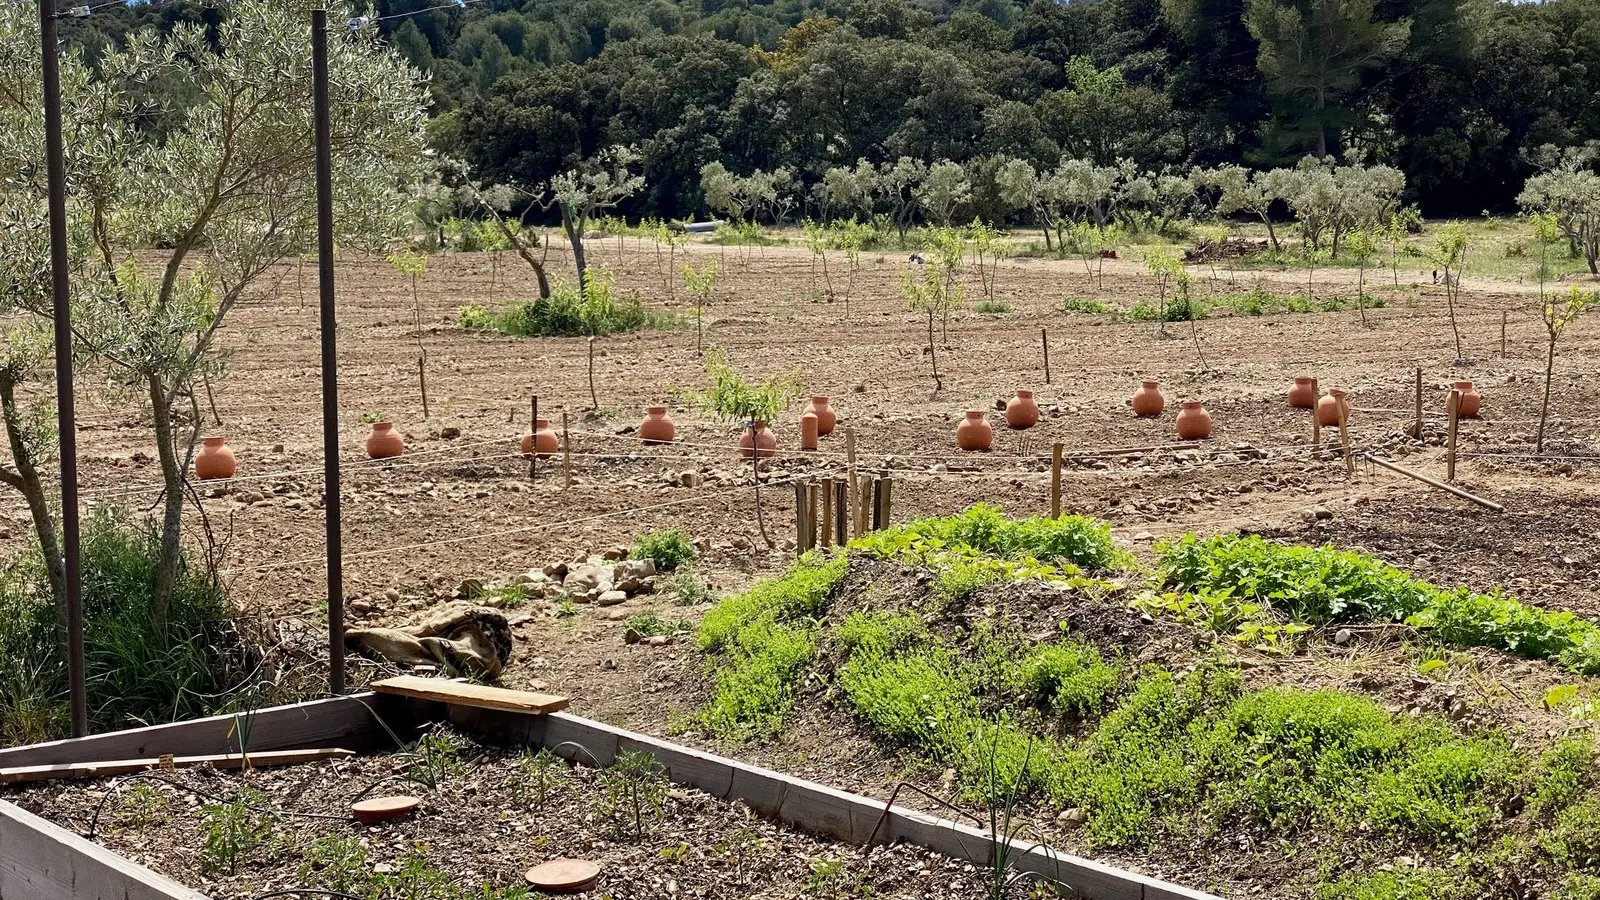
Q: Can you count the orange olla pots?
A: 13